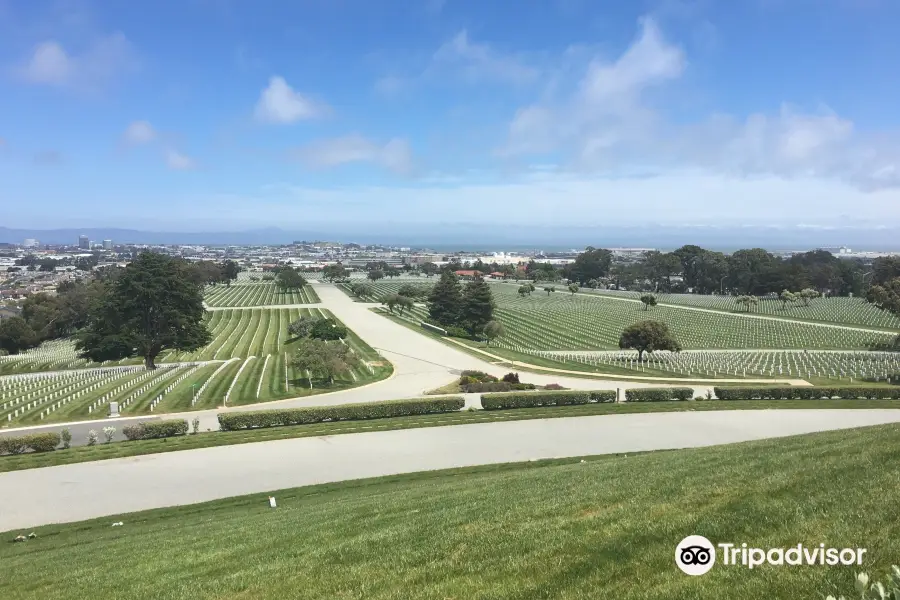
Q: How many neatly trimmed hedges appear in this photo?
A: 6